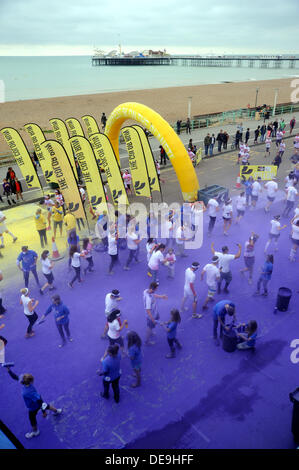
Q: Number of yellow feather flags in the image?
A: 10